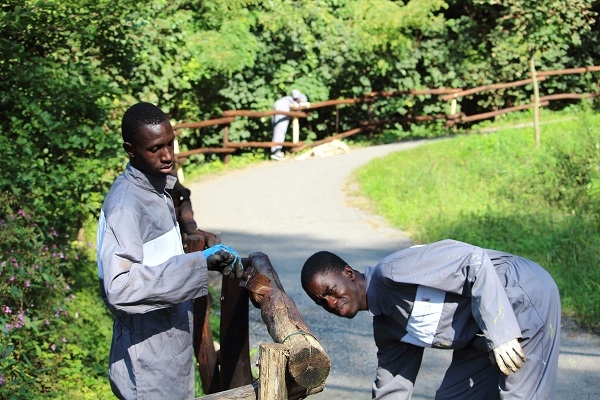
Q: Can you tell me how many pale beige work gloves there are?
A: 1